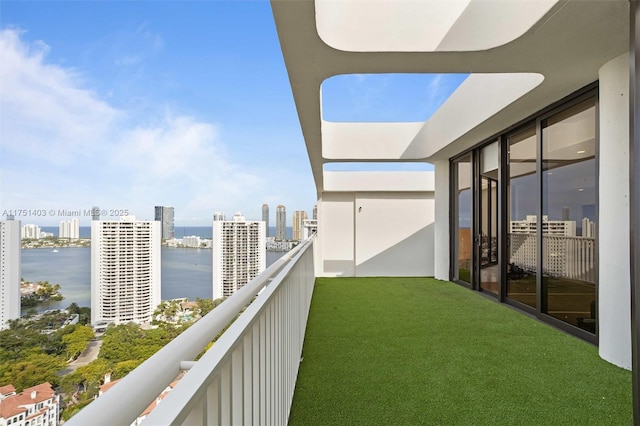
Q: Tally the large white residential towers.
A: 3